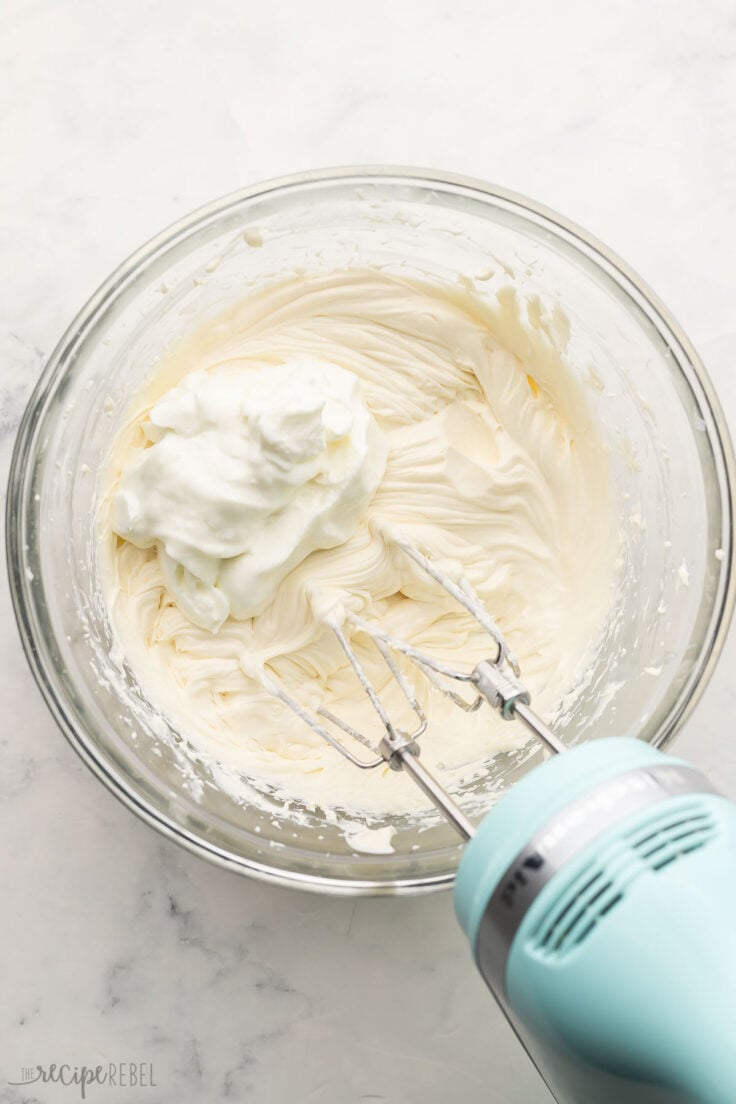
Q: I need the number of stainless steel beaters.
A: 2